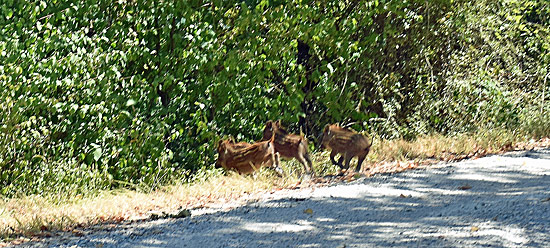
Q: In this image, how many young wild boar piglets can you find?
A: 3